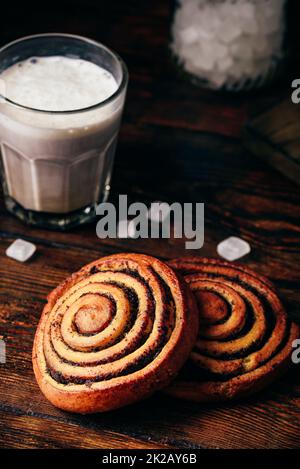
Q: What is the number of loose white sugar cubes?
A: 4